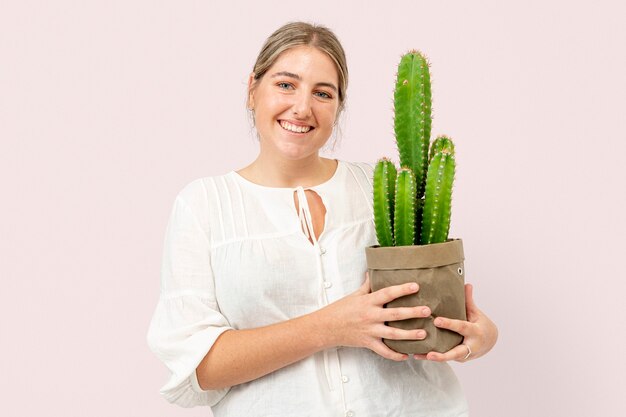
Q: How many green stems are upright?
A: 5